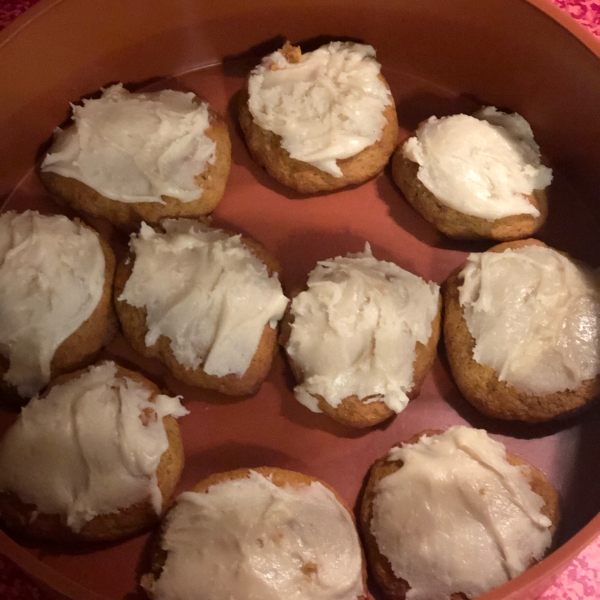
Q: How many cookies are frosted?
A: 10